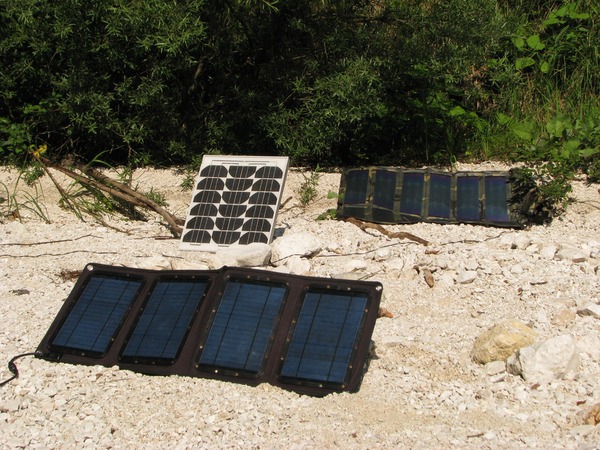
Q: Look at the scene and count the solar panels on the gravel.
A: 3